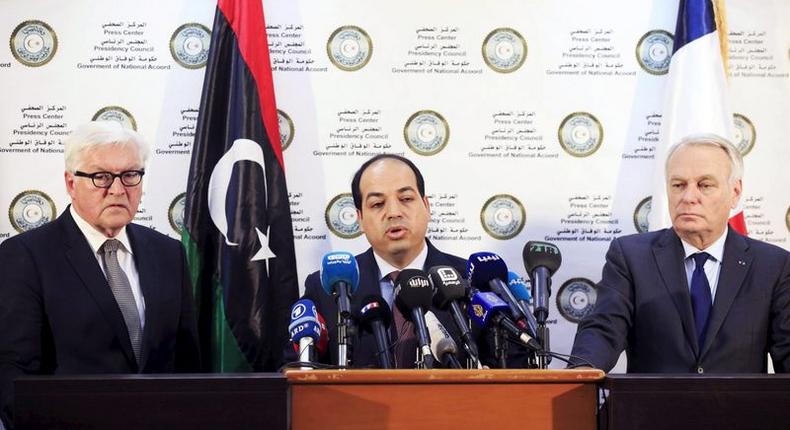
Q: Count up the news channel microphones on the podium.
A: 11